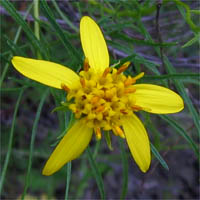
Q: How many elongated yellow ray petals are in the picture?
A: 5